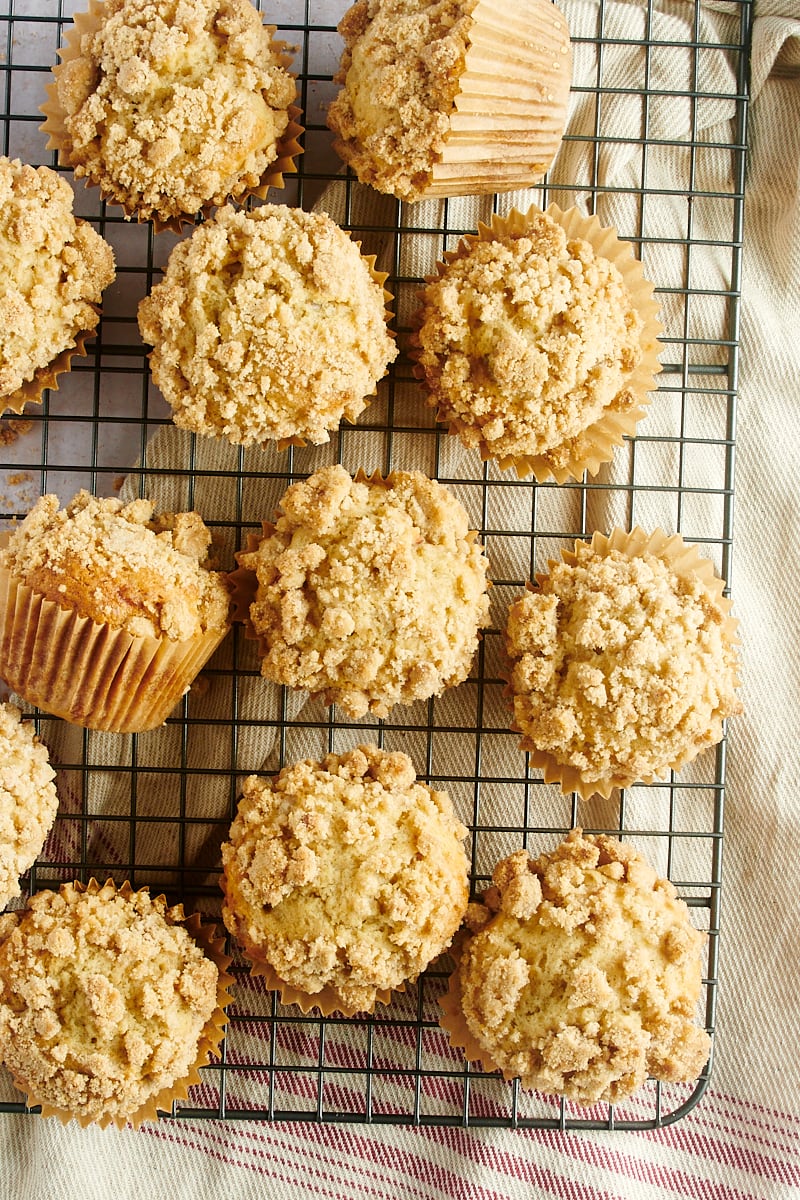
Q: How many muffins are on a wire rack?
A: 12